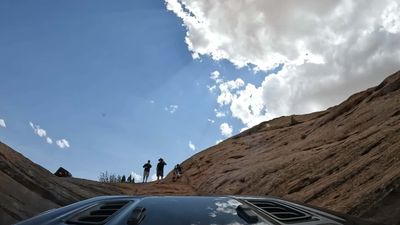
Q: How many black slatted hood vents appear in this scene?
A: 2